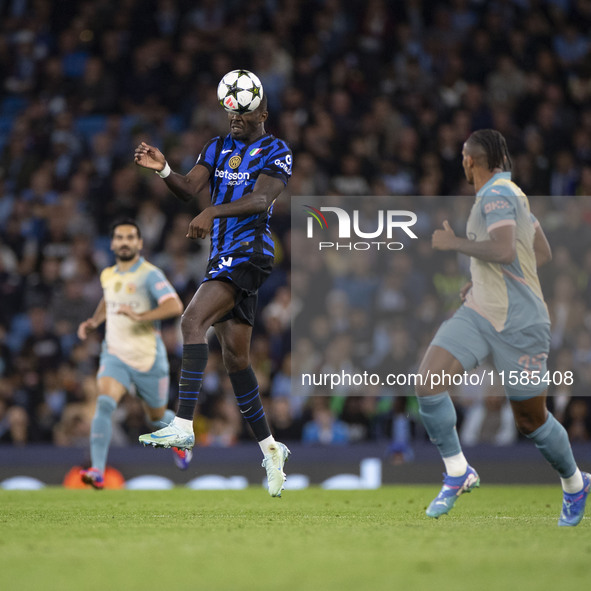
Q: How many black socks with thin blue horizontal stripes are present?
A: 2